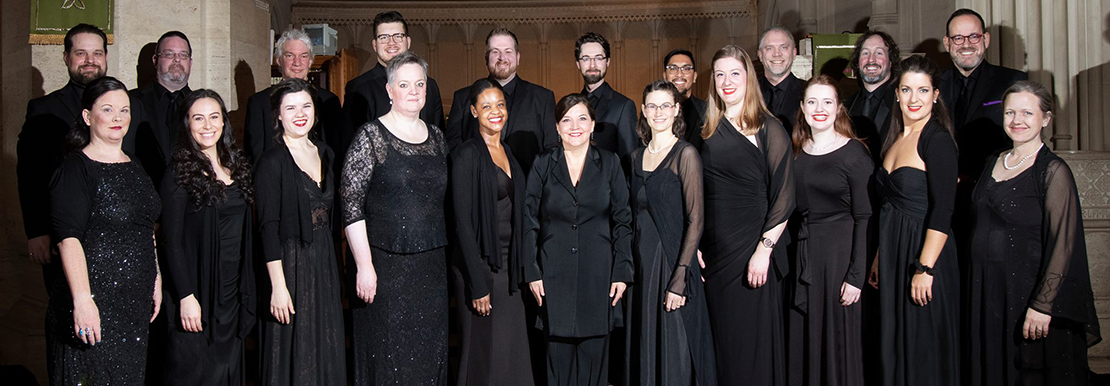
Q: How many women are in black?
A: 11